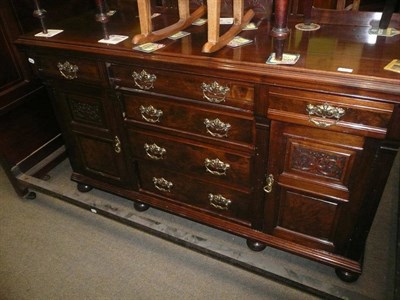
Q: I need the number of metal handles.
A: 12